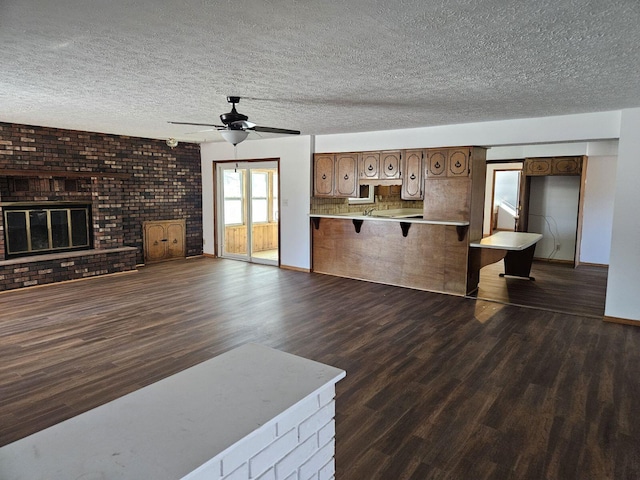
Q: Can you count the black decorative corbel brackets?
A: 4